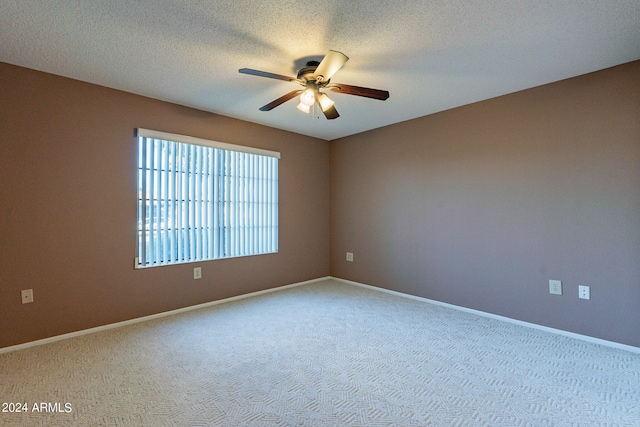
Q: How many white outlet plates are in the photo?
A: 5